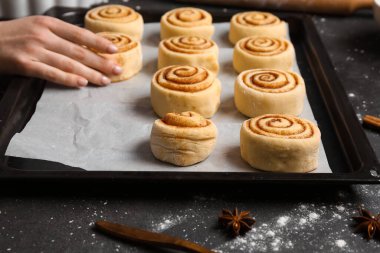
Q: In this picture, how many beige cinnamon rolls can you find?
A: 10